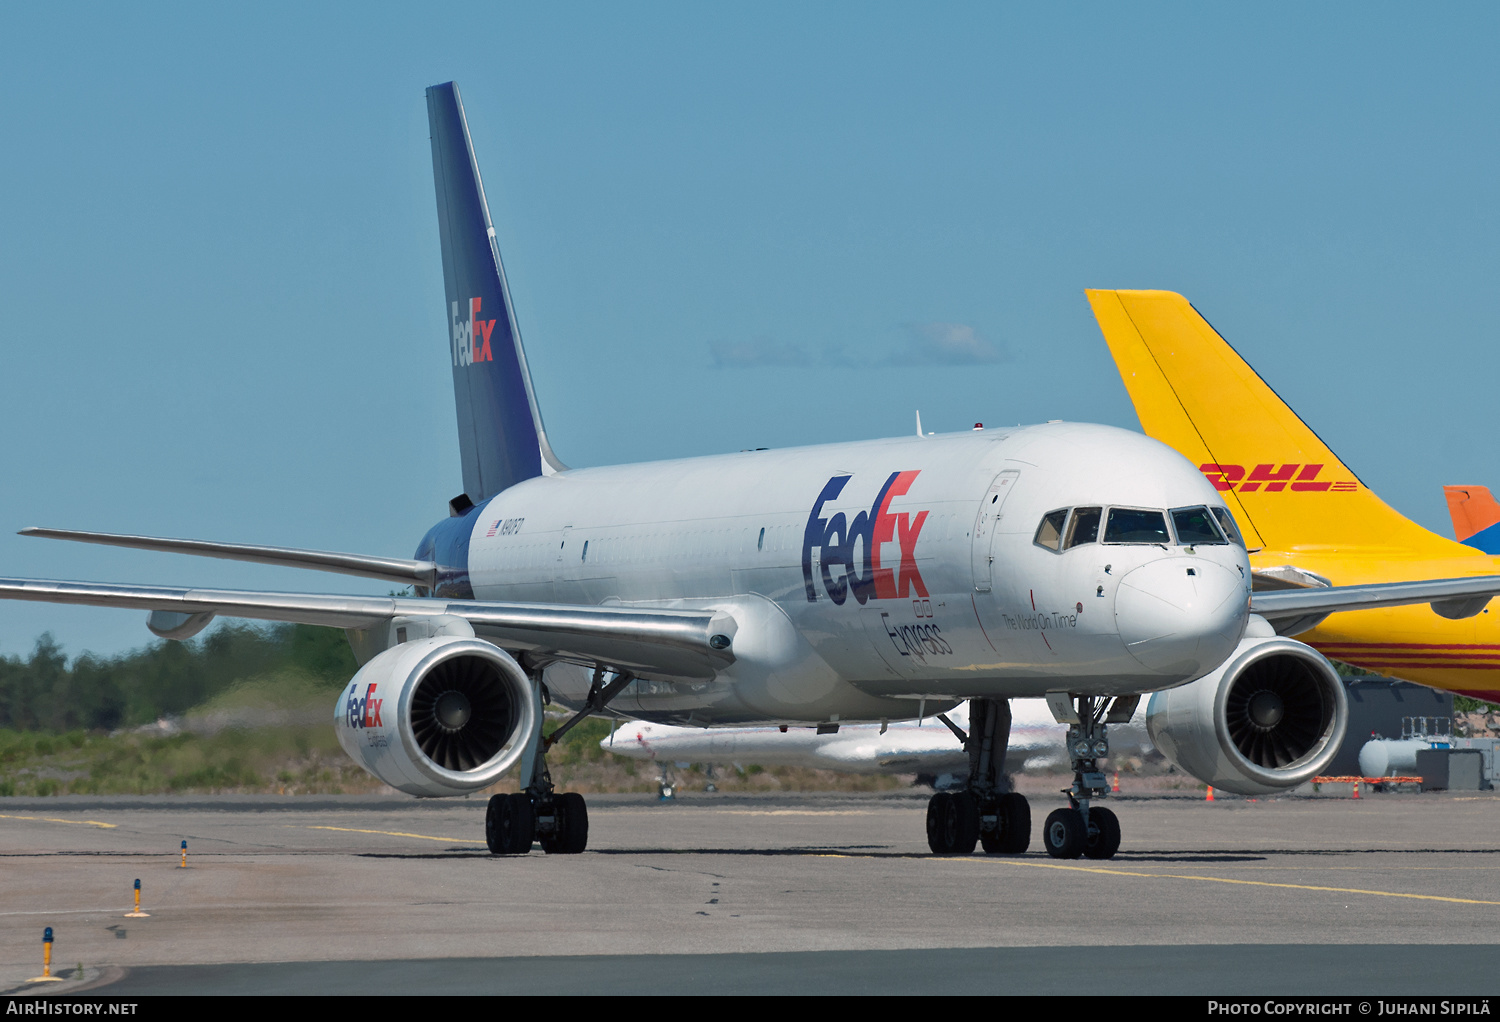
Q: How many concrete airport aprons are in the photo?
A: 1